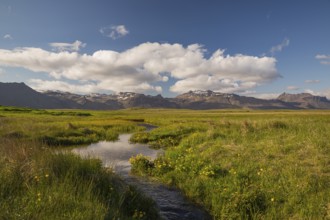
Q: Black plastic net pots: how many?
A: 0